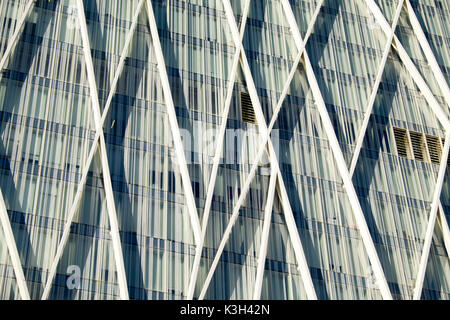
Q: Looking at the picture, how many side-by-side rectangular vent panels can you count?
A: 3